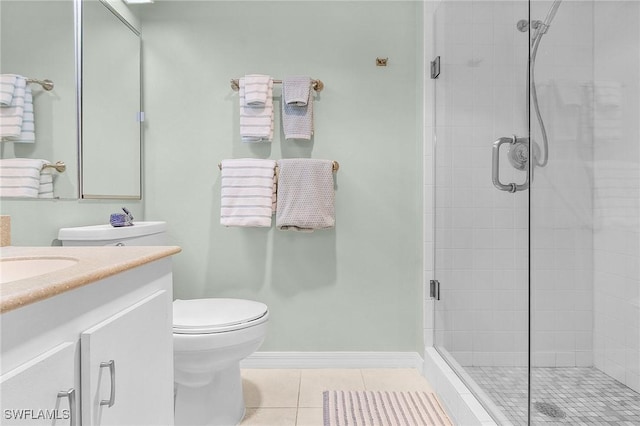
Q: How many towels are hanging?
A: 6